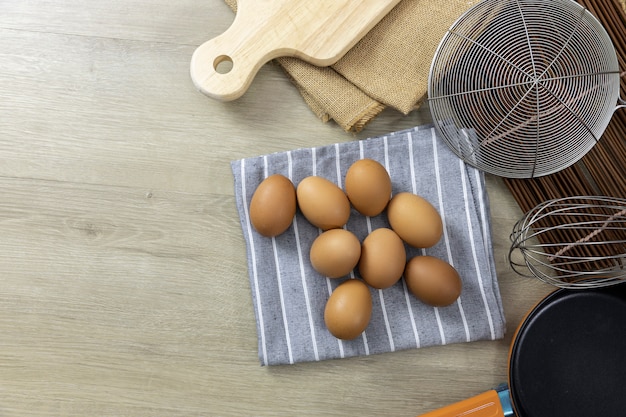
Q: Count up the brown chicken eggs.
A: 8